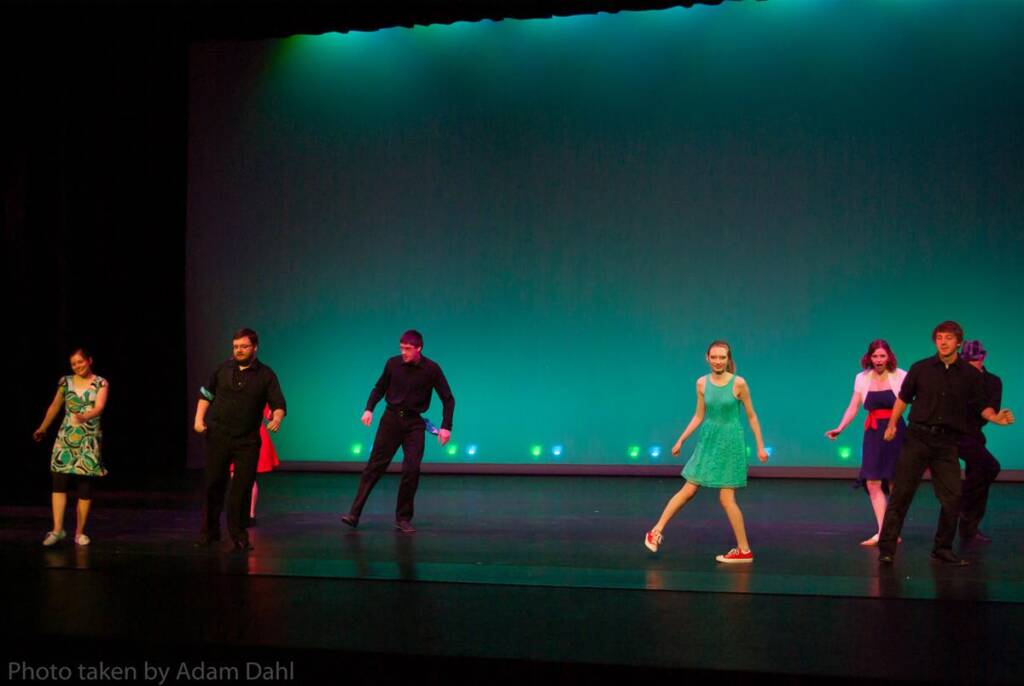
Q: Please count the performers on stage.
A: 8